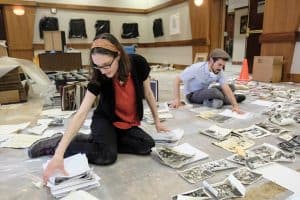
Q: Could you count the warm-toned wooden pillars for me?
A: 3